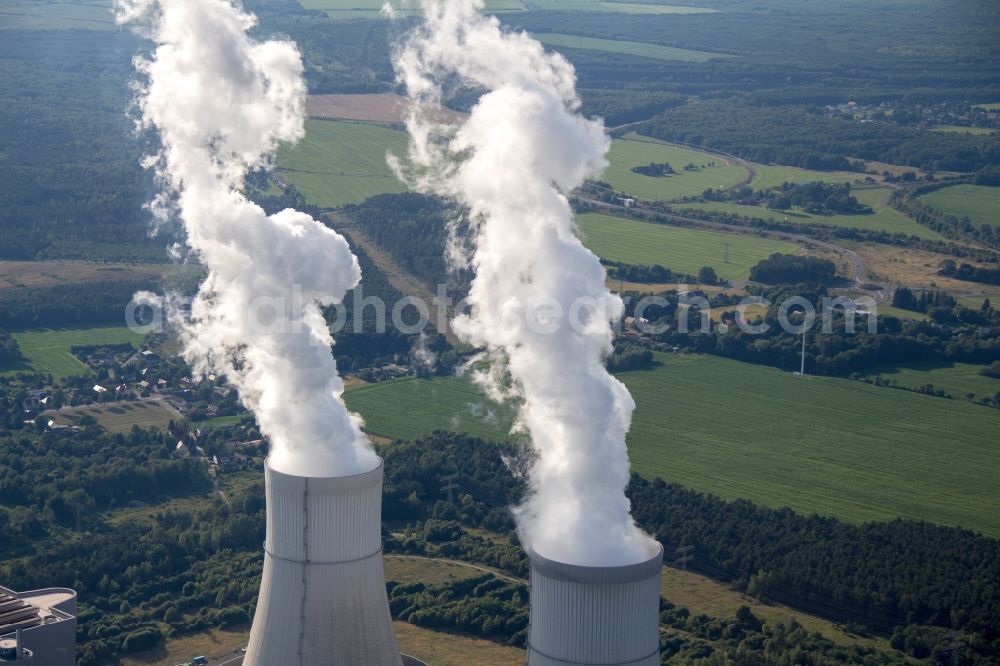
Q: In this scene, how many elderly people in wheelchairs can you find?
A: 0